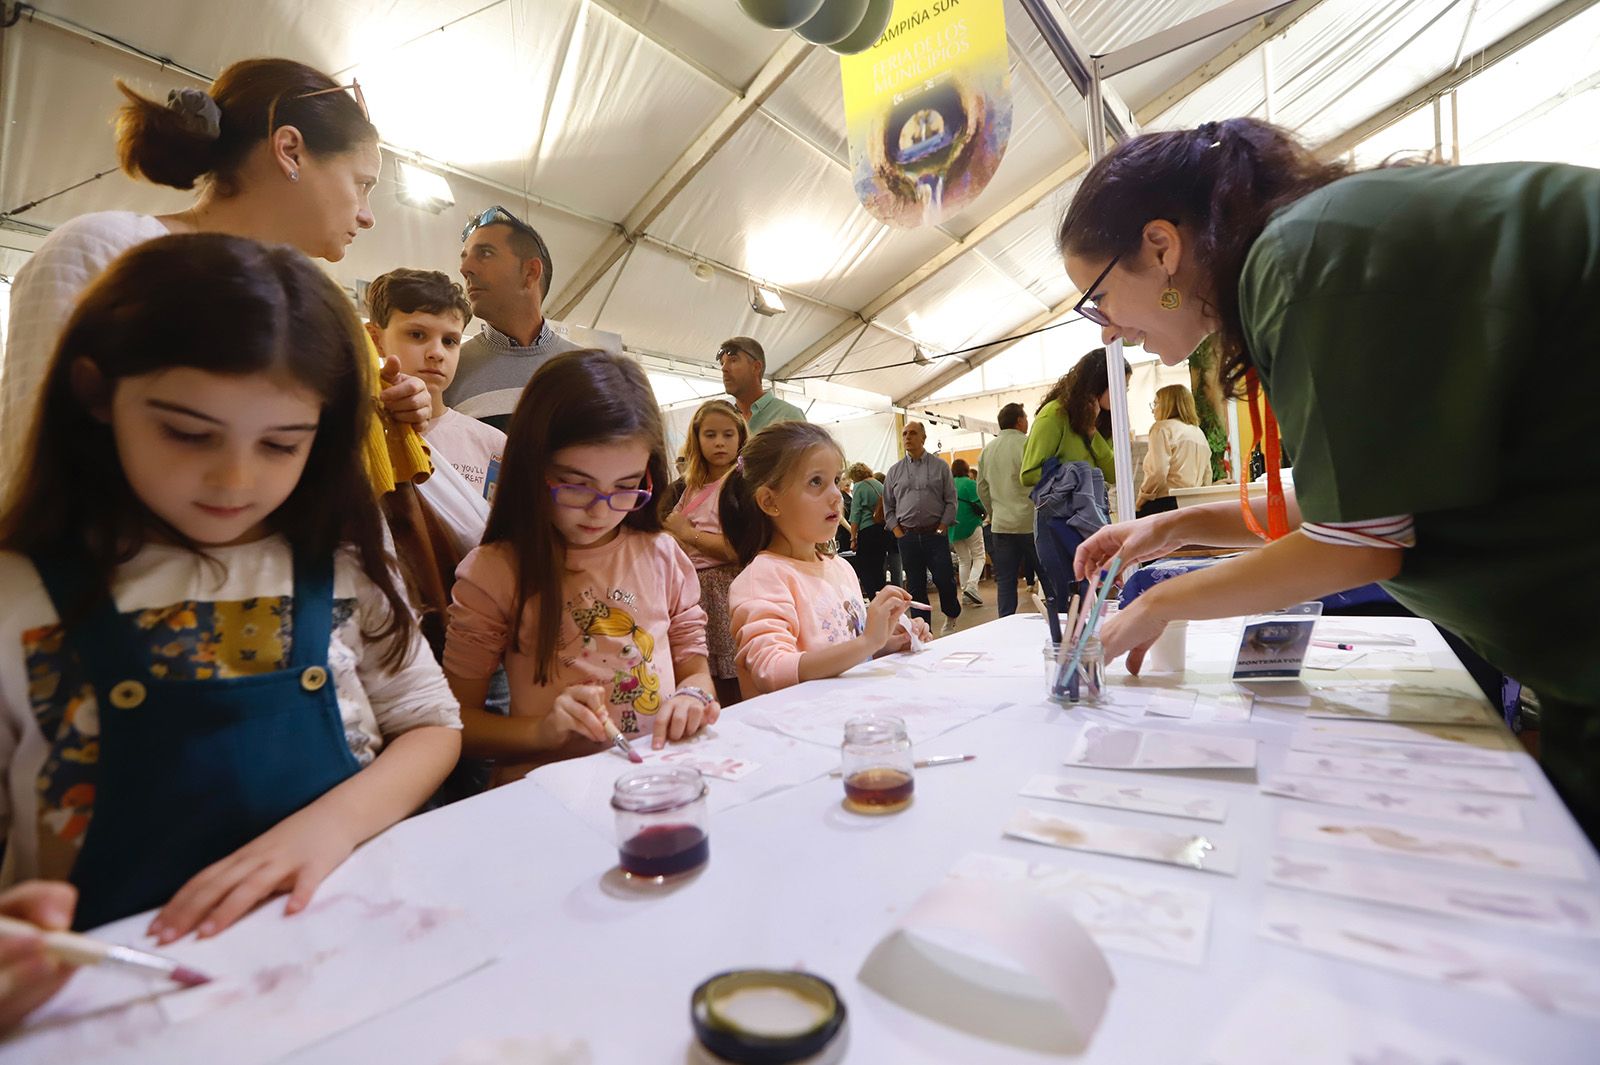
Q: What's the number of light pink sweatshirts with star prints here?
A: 1